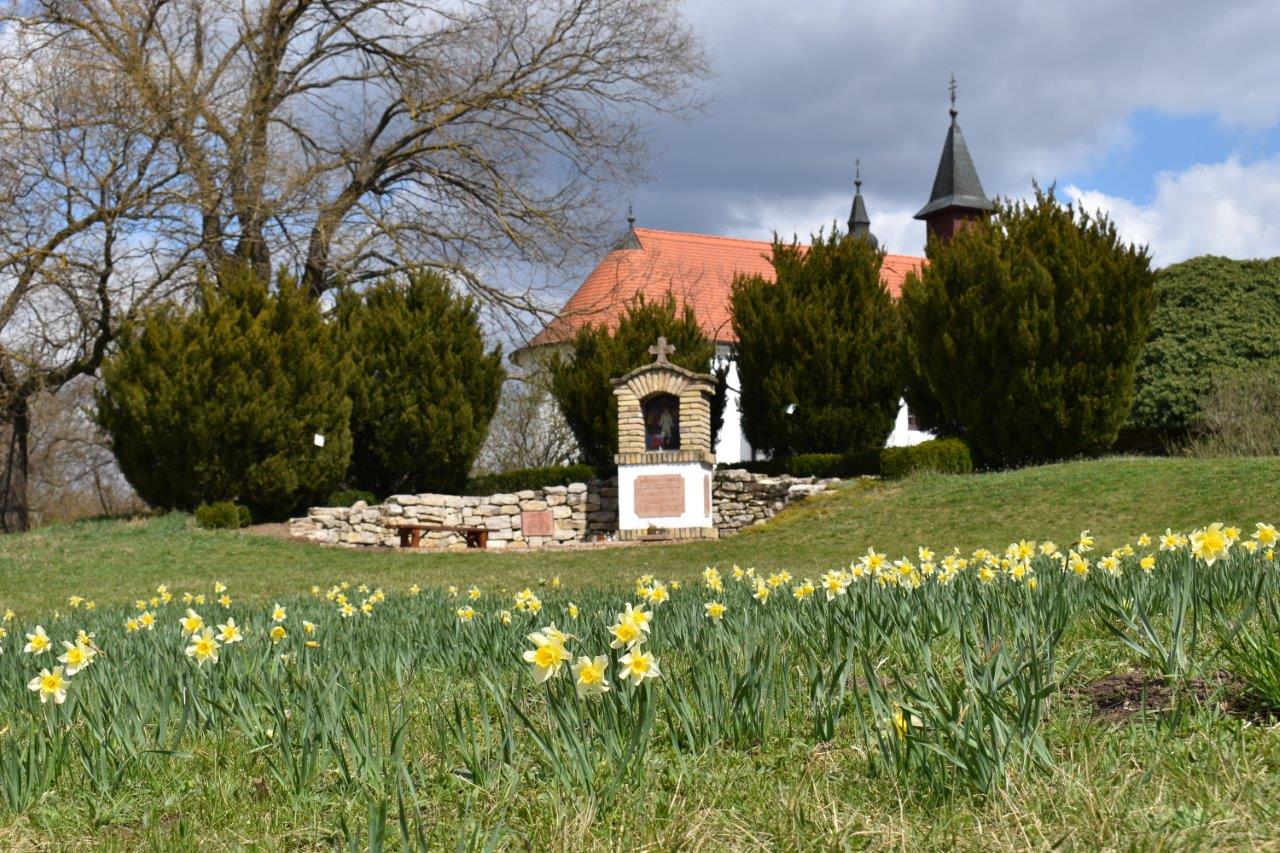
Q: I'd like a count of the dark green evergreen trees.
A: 5